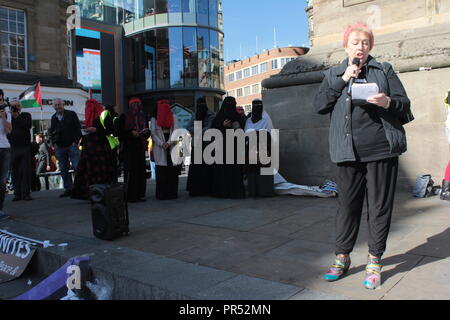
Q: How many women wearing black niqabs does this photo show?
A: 3